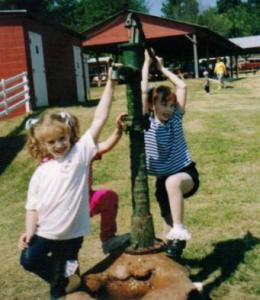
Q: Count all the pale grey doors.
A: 2